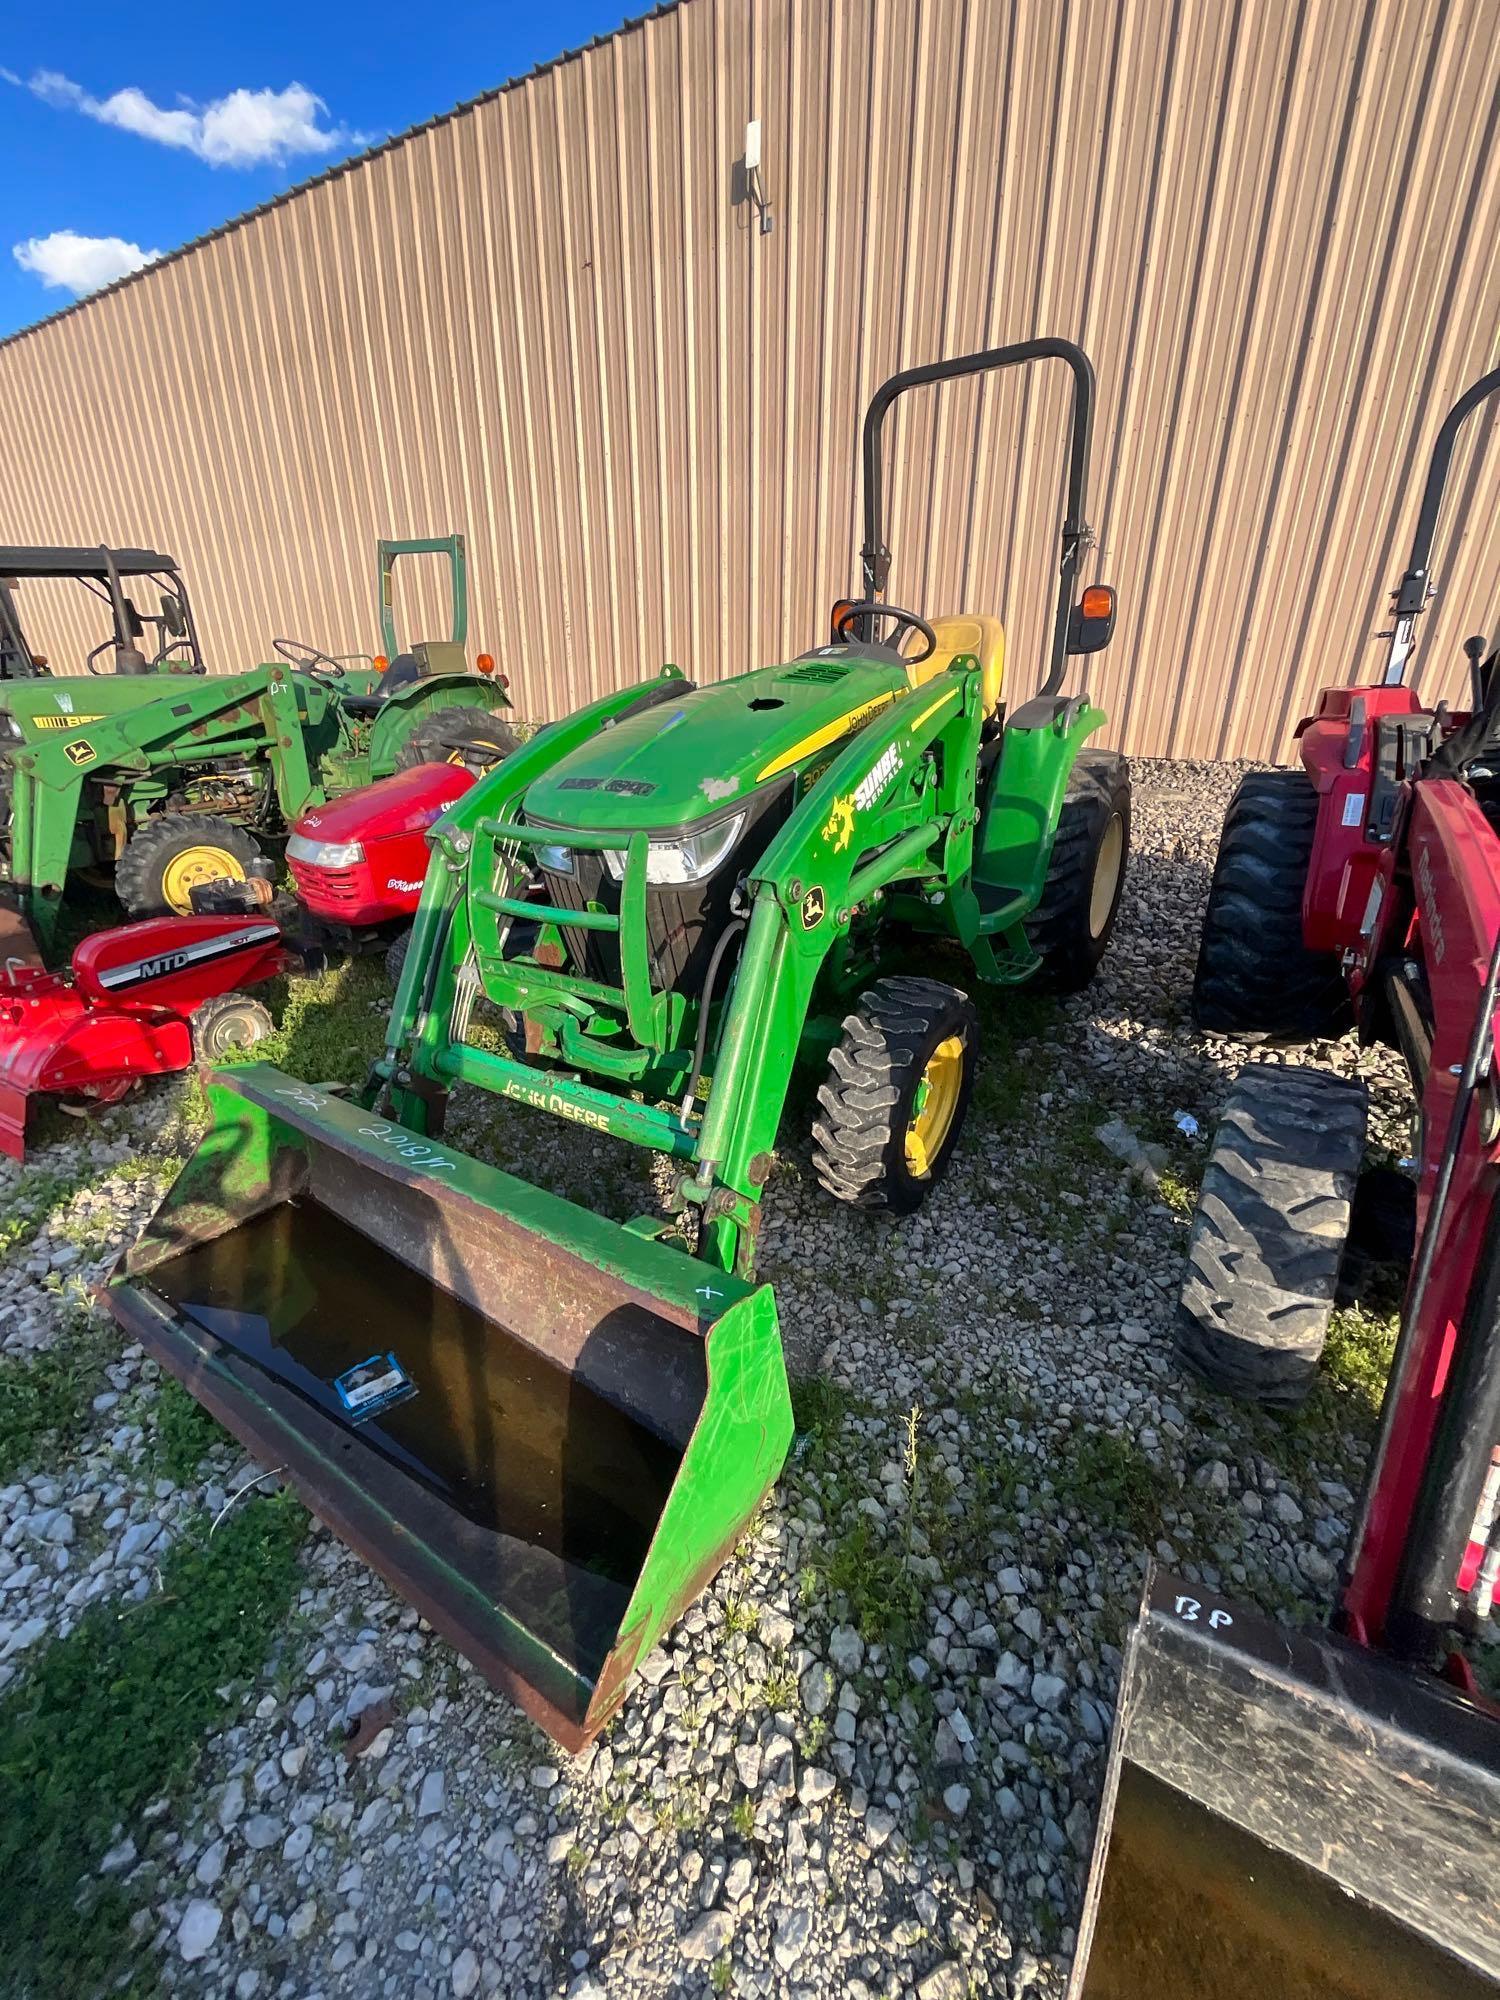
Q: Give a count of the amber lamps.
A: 4